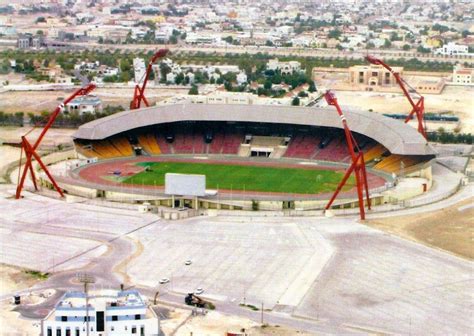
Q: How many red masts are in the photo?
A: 4